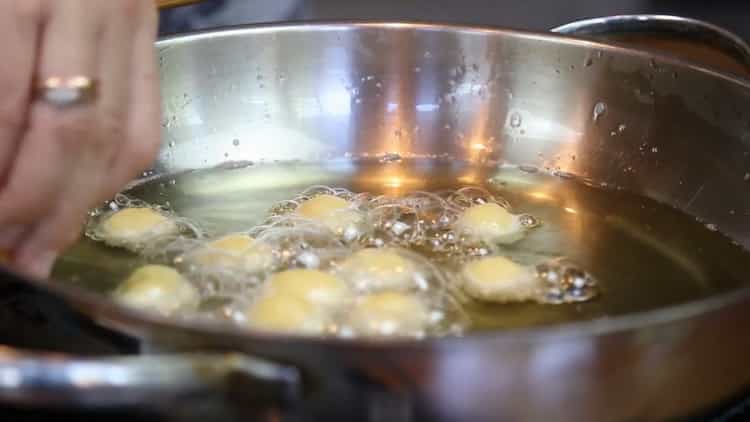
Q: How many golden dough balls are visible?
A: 10